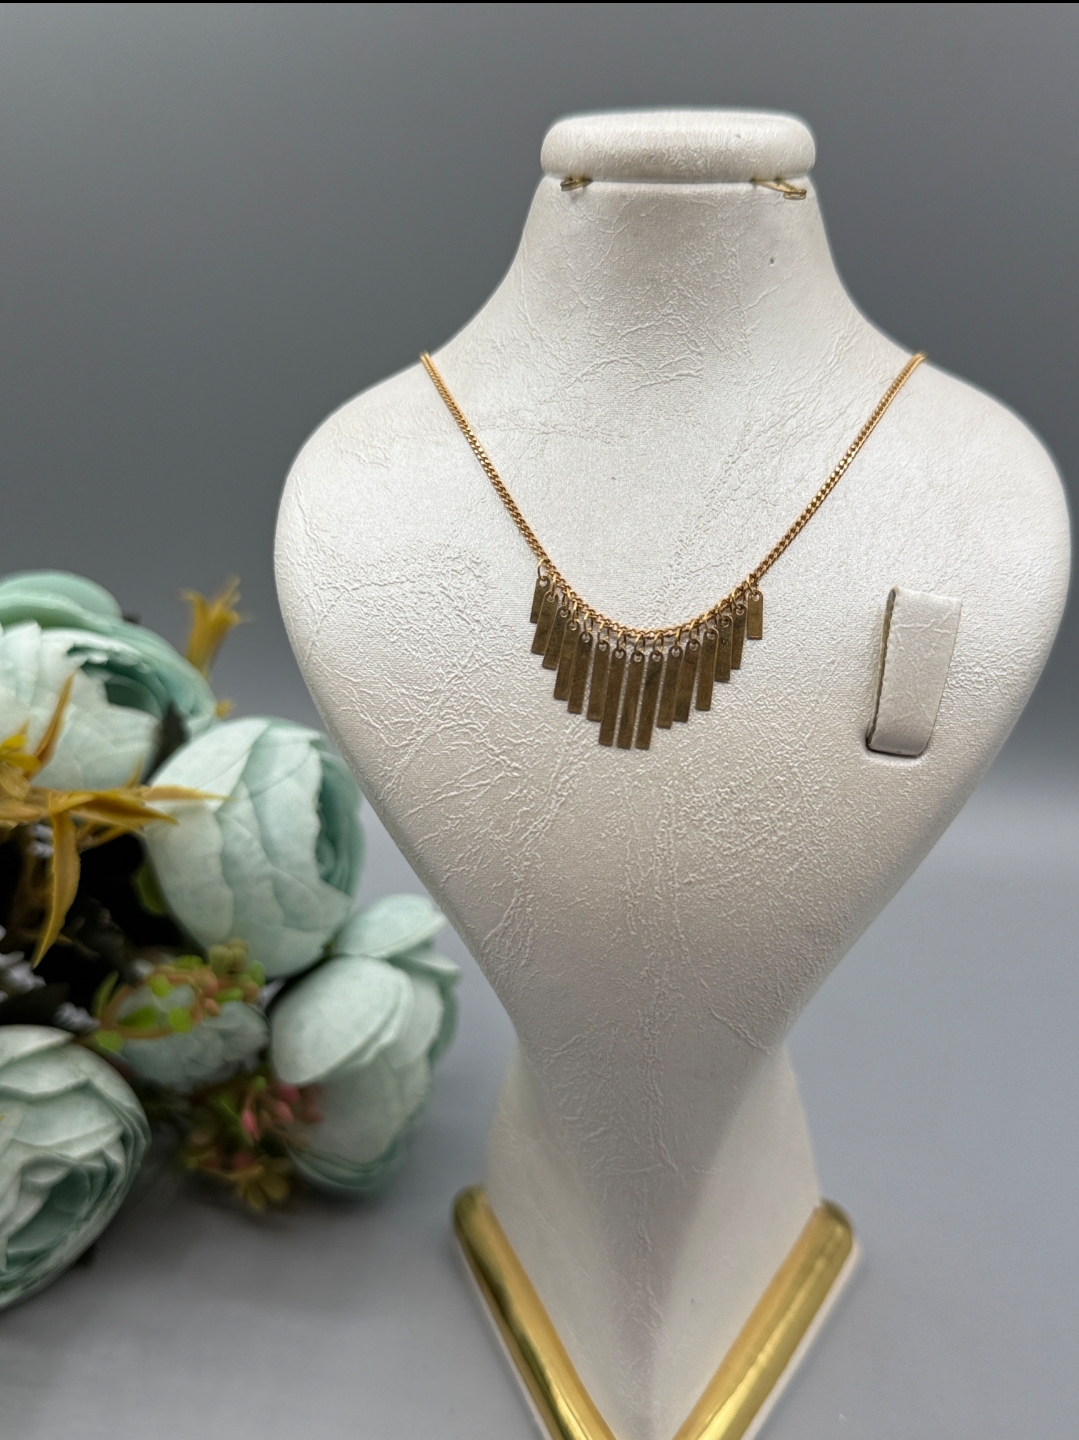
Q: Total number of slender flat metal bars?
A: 15